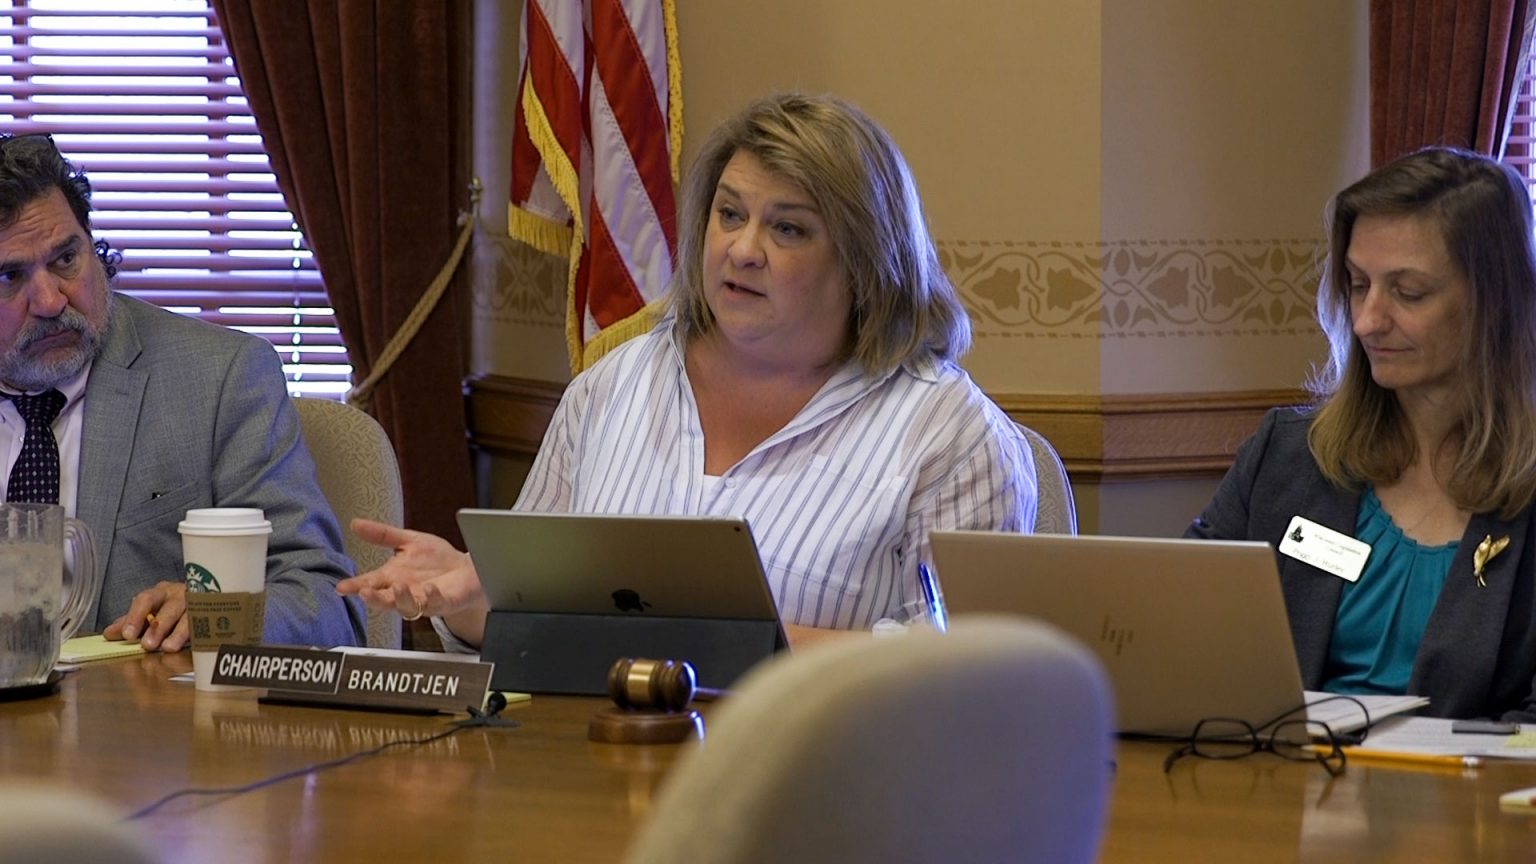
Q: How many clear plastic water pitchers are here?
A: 1